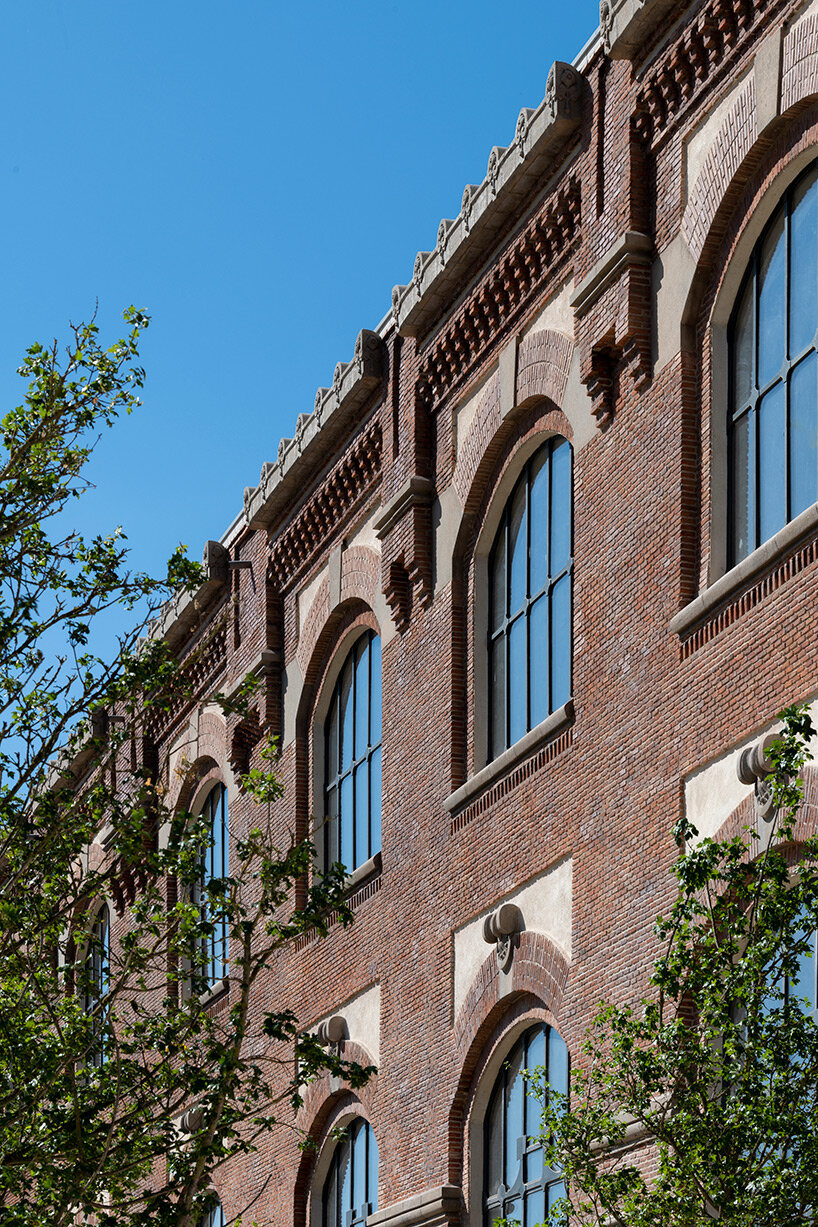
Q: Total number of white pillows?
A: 0